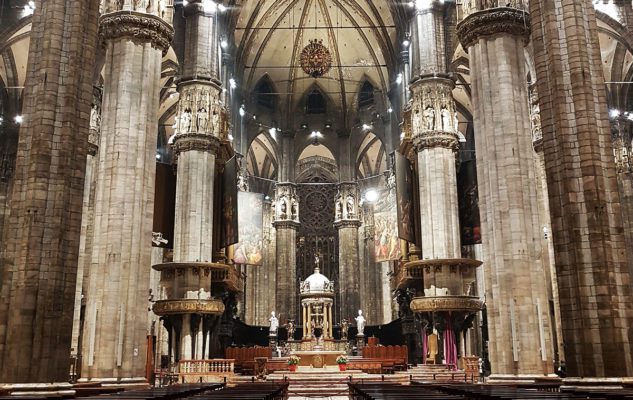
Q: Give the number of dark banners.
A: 4